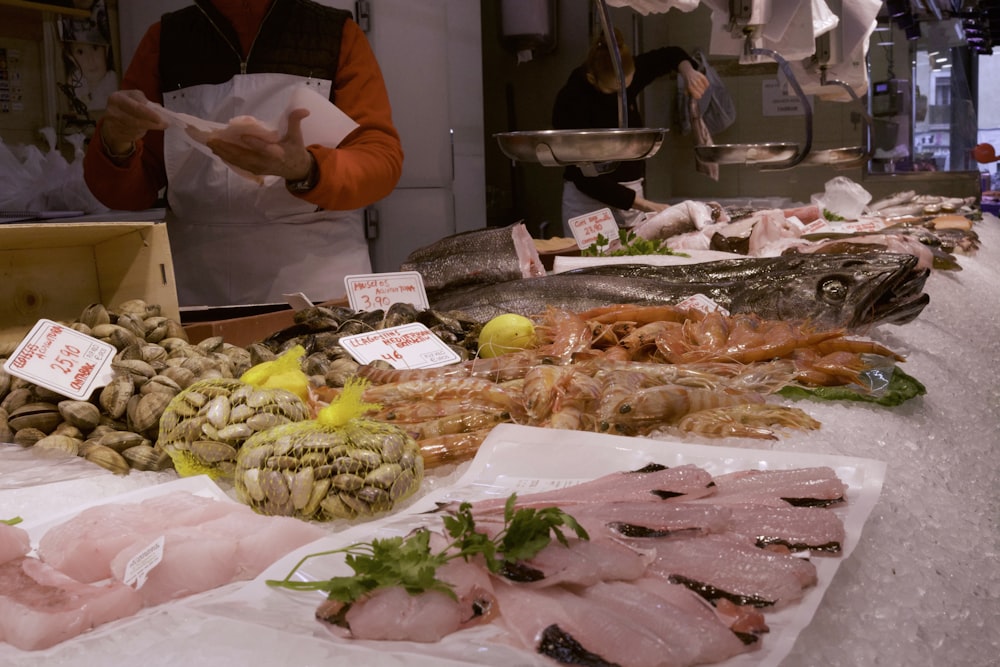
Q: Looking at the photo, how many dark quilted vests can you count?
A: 1